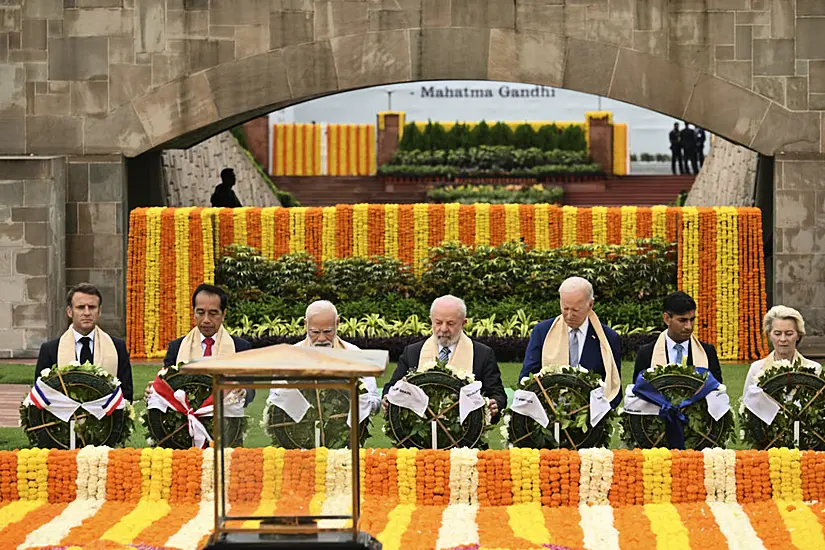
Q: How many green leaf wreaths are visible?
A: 7